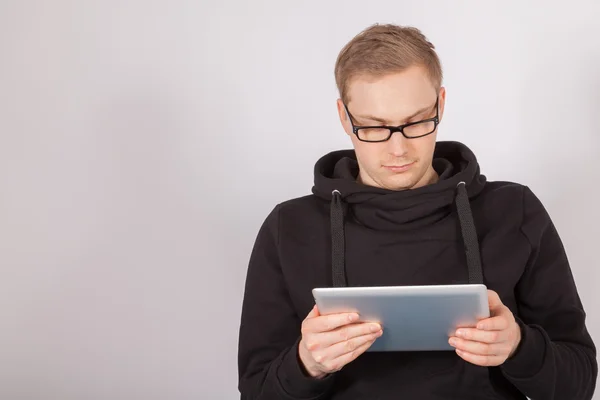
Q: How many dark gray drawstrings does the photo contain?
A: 2